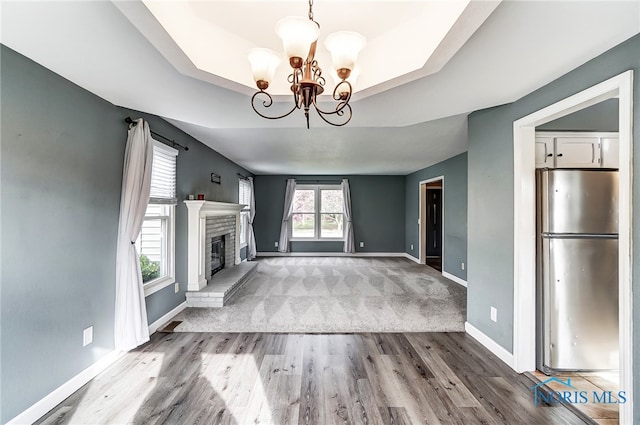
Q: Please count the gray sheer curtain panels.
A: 4